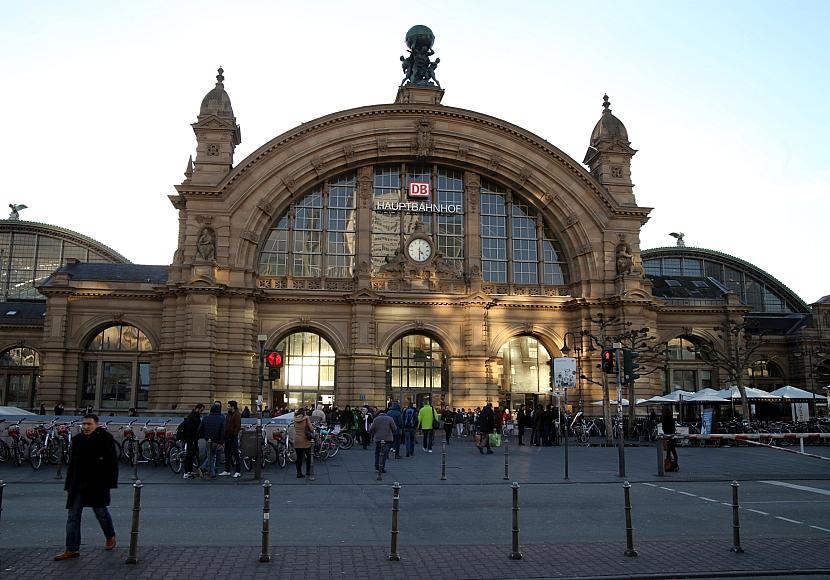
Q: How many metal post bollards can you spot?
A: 14